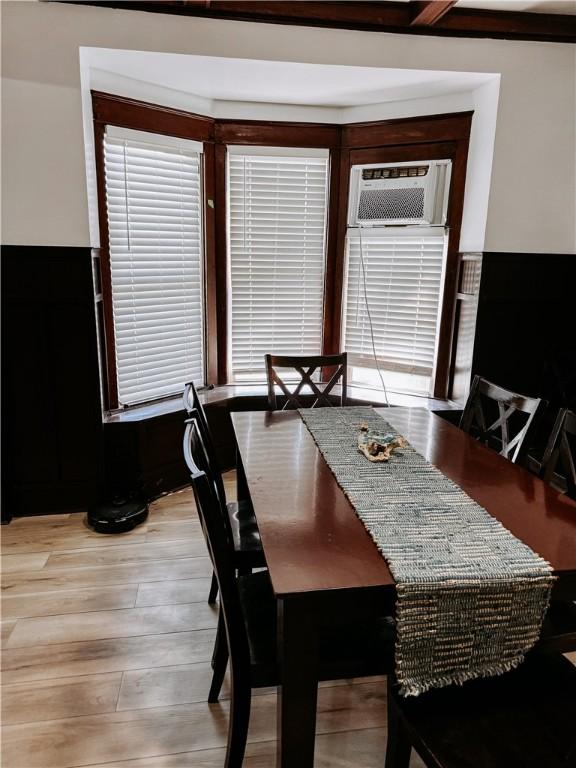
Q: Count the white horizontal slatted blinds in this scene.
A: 3